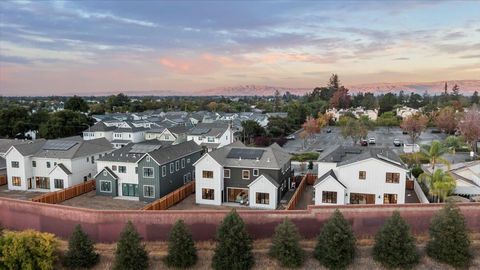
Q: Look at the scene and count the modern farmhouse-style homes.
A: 4